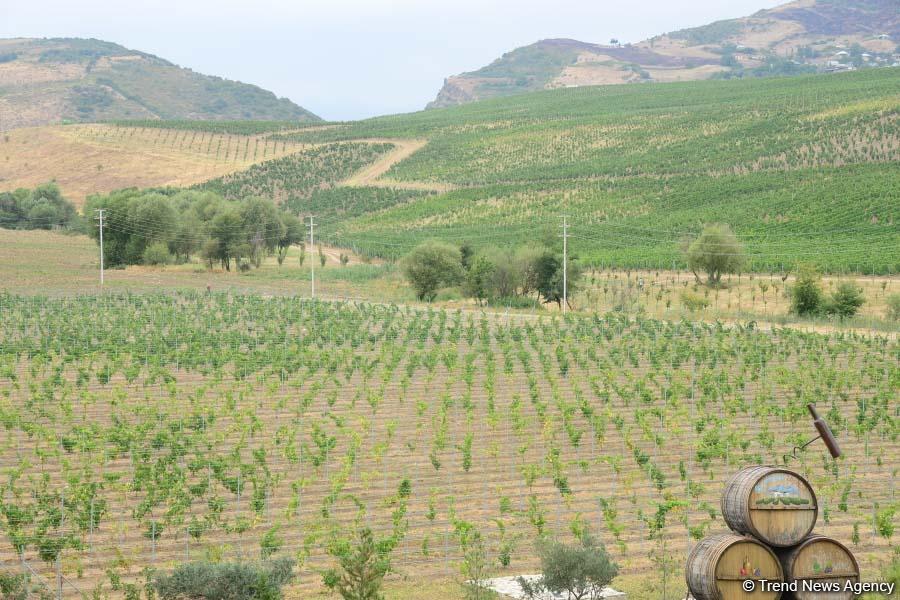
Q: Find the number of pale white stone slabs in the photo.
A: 1